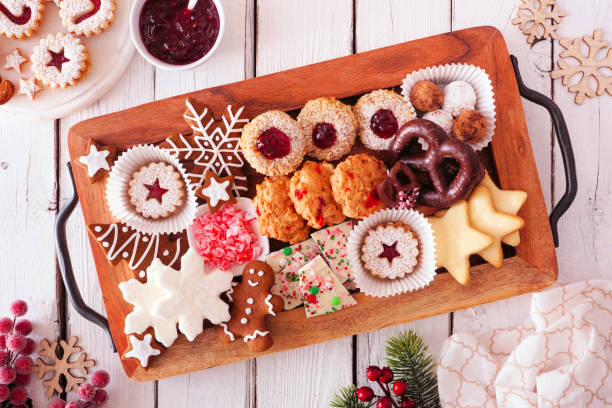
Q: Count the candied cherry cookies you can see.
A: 3